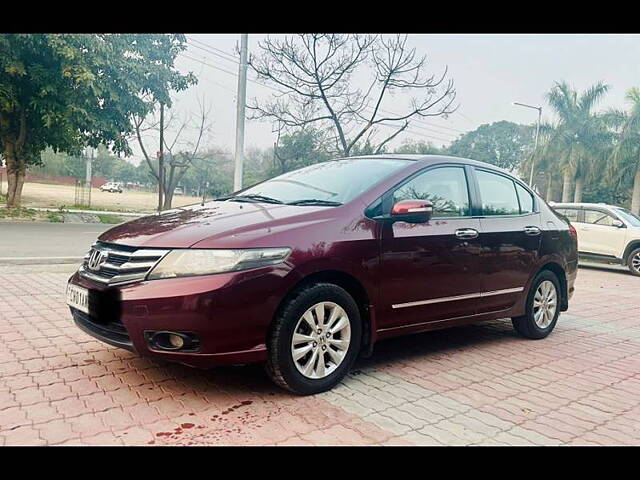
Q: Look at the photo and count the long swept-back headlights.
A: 1